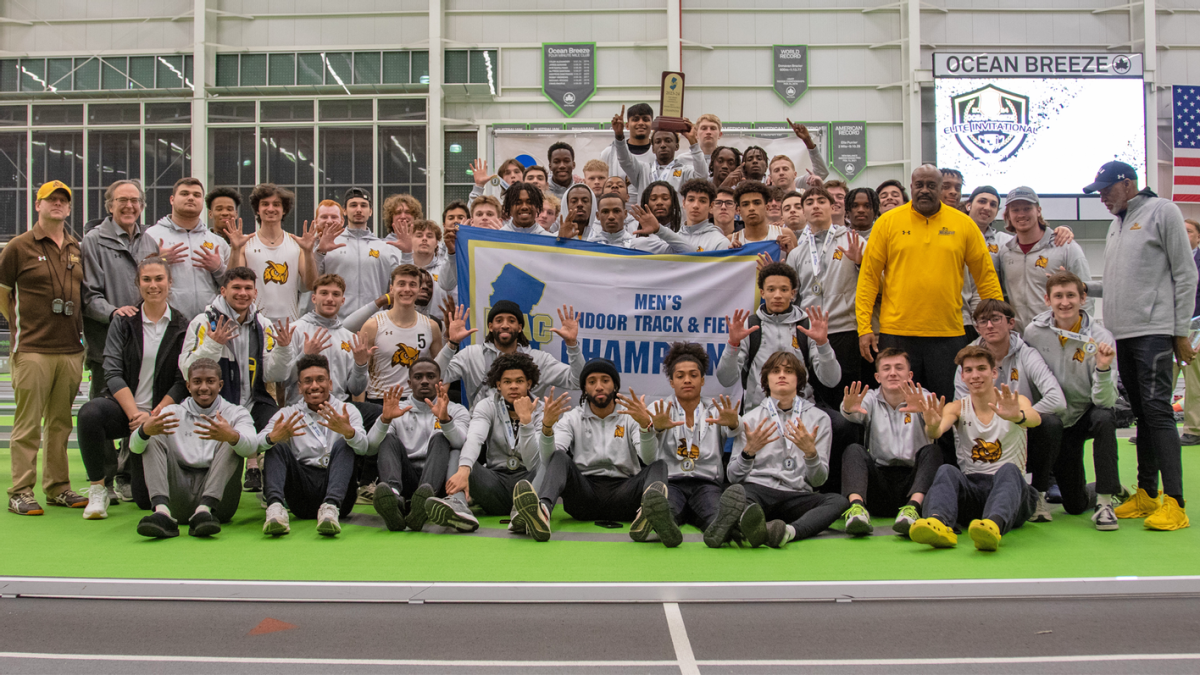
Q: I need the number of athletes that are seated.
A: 9